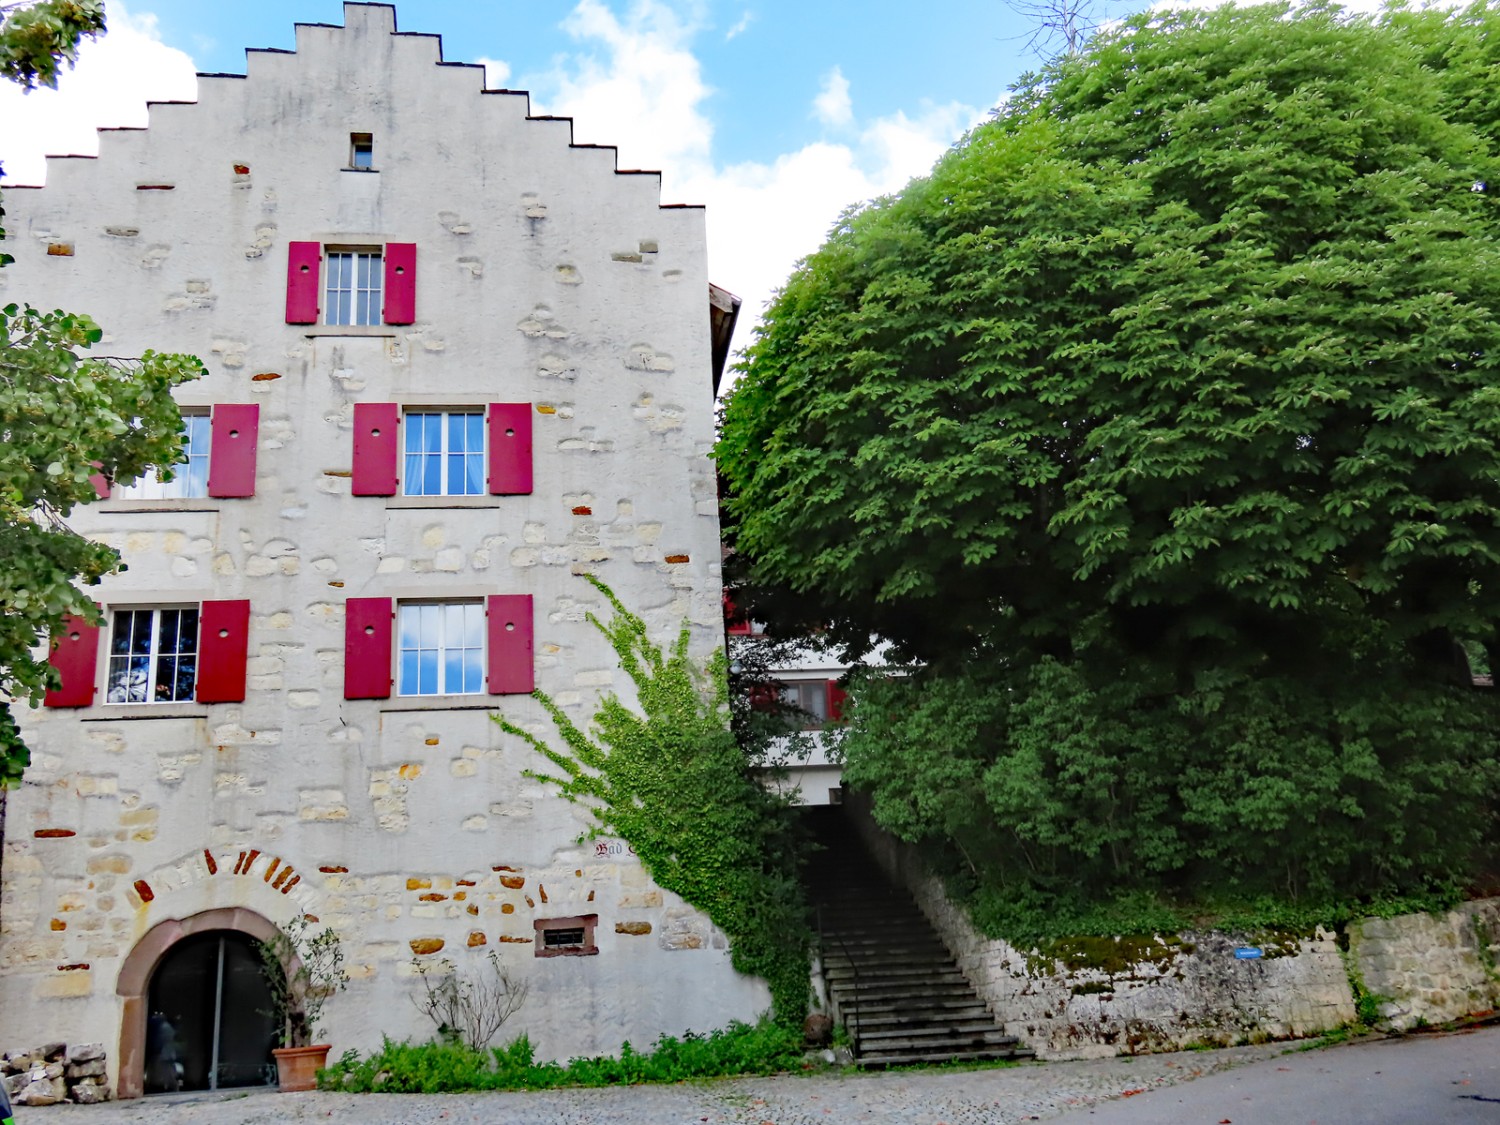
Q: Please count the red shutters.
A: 13